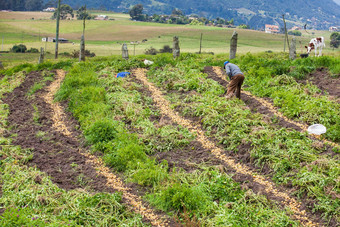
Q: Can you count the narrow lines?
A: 3